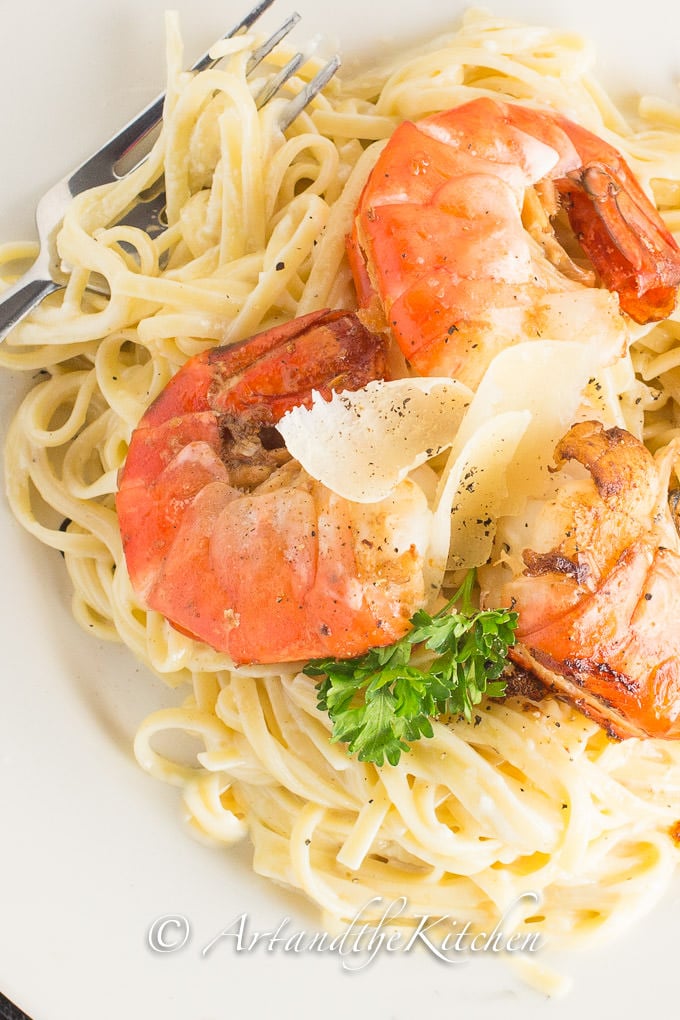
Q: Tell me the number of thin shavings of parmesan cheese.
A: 3